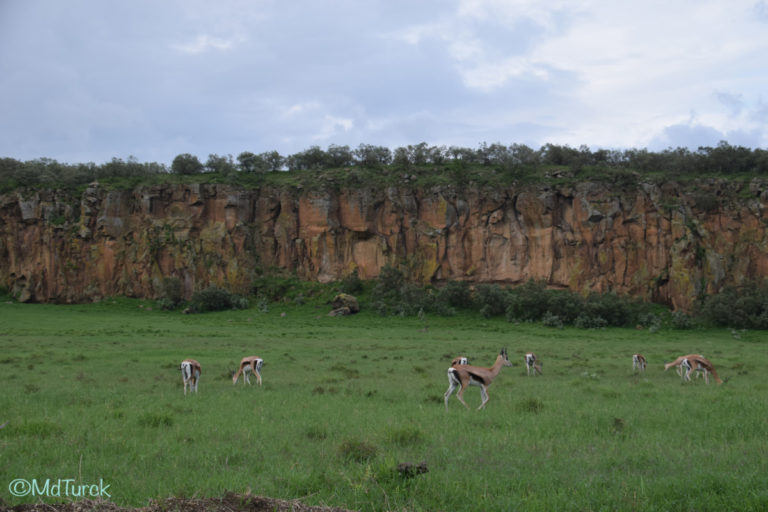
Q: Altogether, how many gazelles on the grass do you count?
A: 8